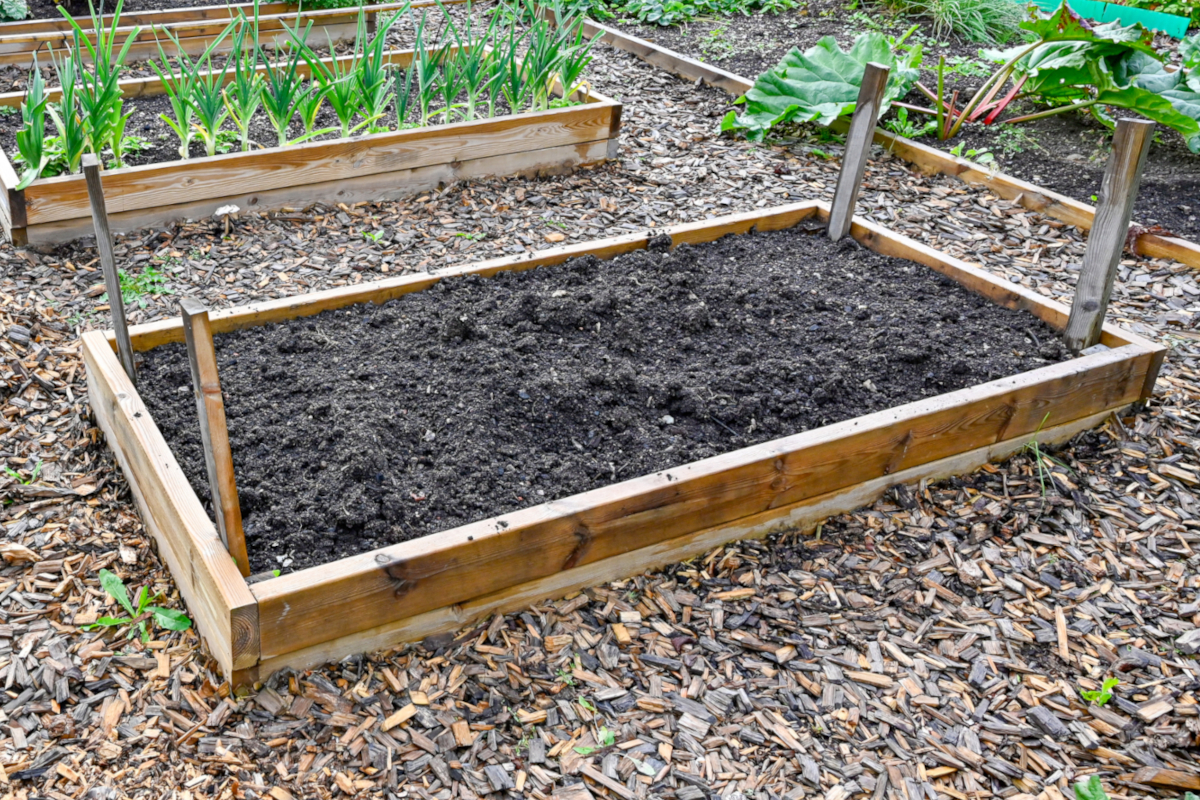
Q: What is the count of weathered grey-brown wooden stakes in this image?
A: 4